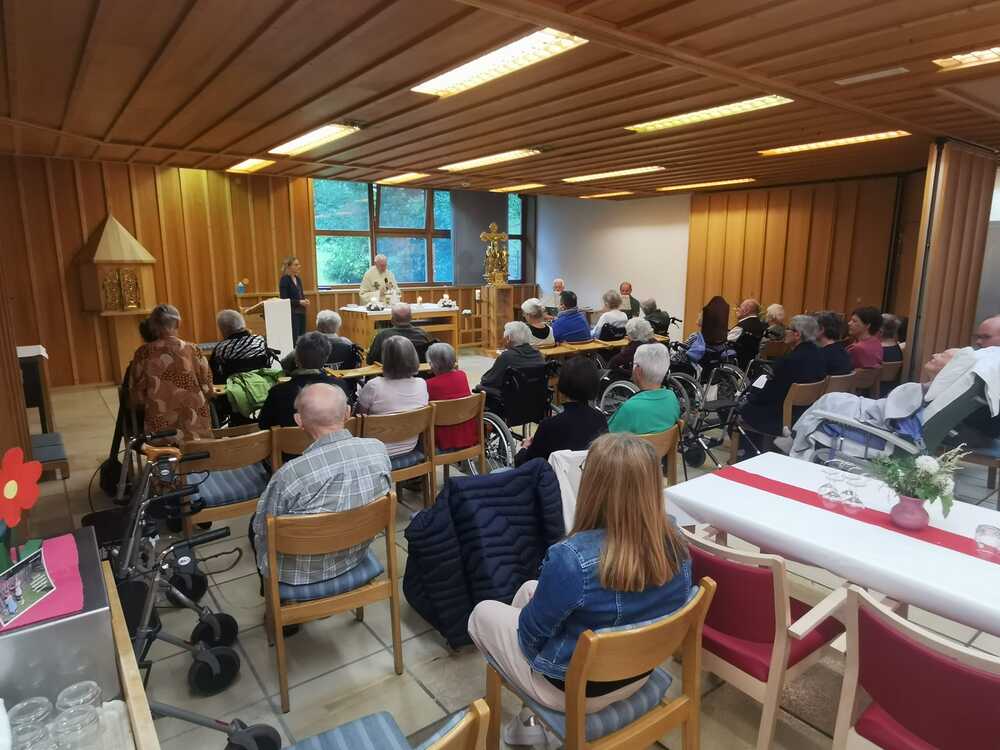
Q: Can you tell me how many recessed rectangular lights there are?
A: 12